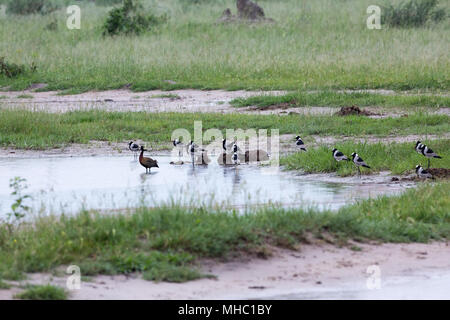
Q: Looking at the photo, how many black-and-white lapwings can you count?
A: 11